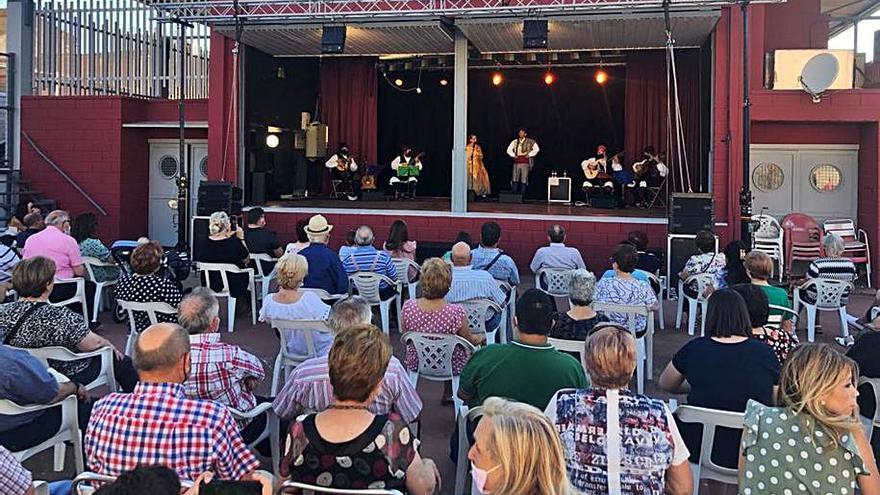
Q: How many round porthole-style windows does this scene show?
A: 4